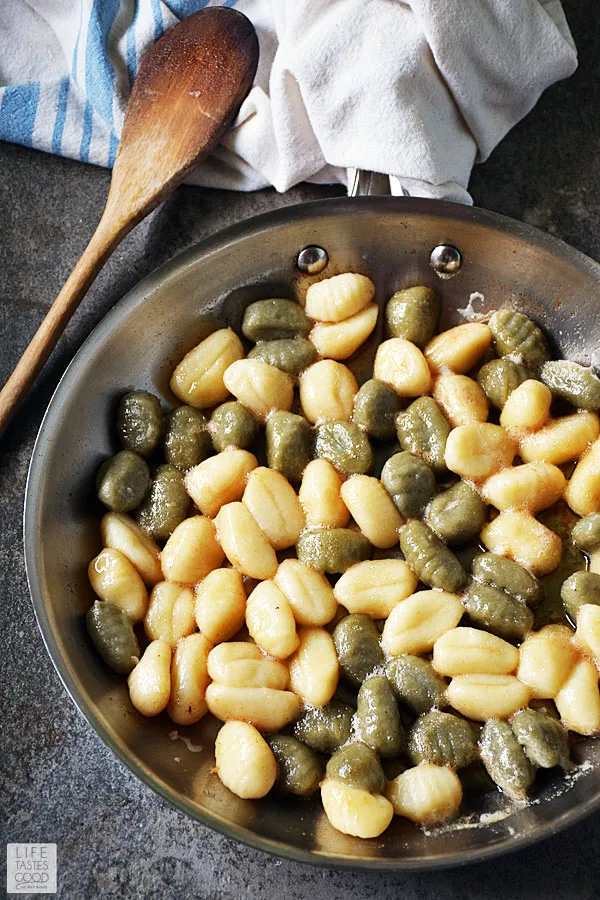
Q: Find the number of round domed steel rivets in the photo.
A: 2